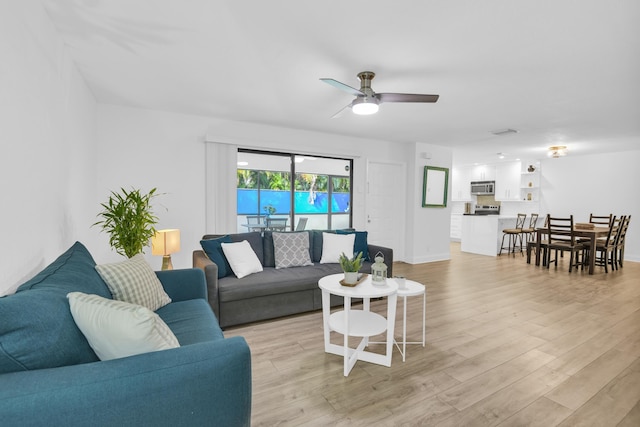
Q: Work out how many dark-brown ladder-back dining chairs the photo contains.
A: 4